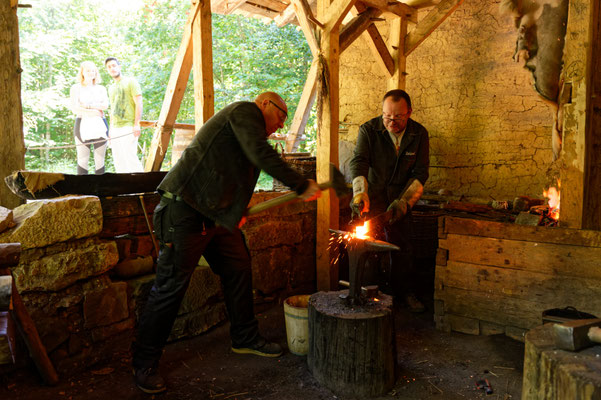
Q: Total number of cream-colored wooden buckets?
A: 1